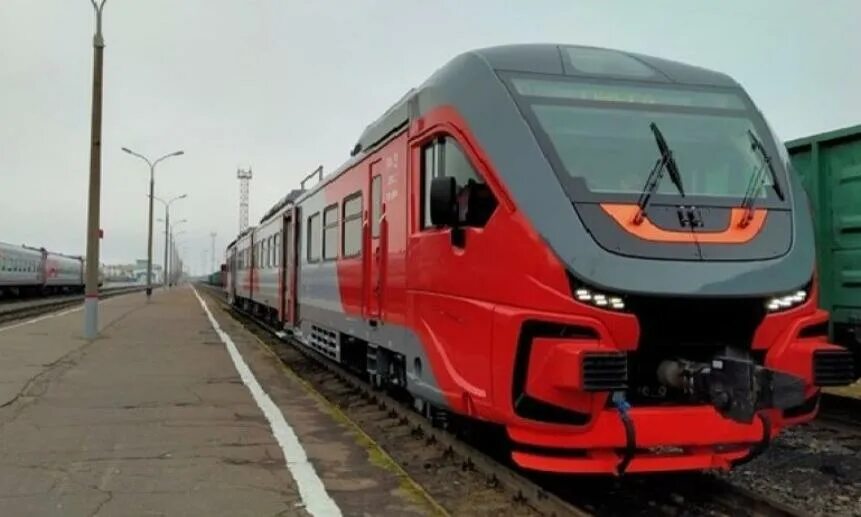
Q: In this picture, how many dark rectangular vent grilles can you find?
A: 2